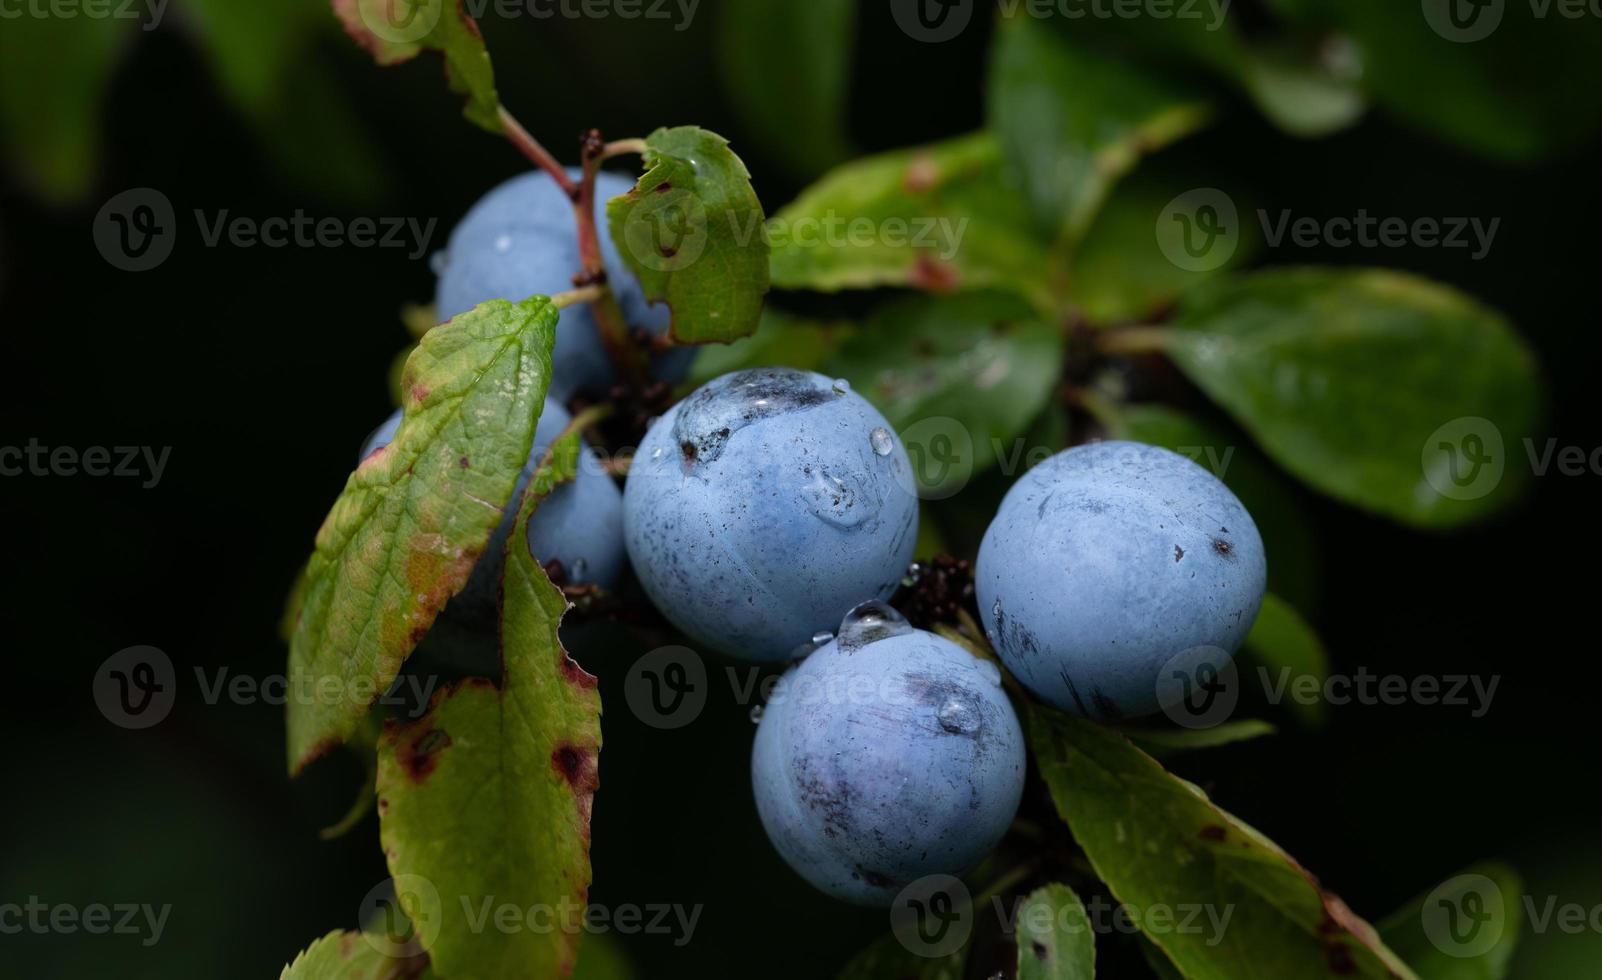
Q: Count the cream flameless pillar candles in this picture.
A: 0